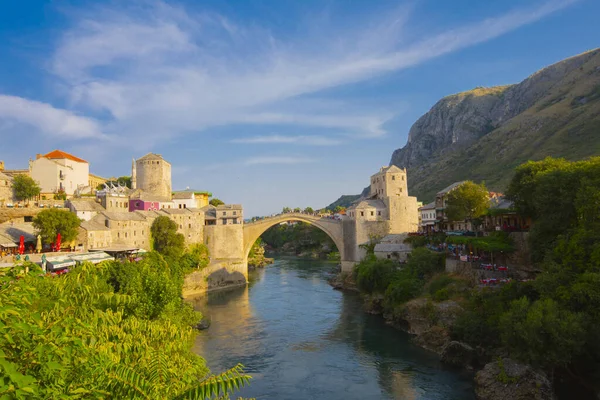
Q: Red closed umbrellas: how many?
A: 2